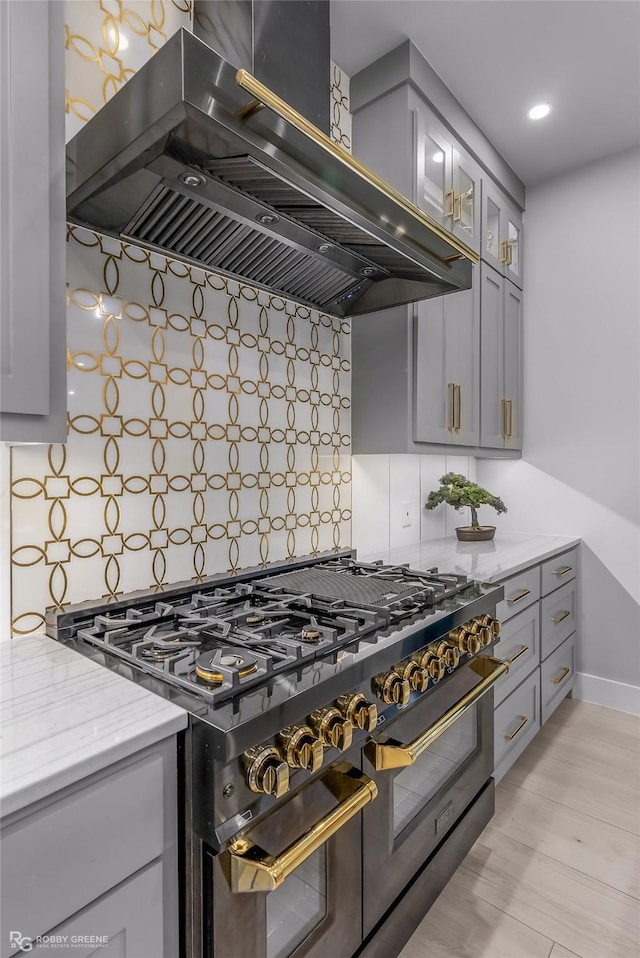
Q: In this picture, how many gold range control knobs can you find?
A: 11